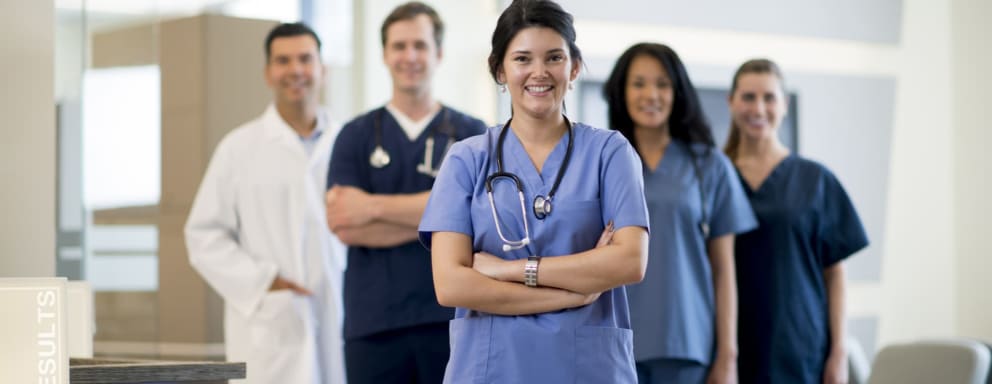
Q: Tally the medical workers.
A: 5